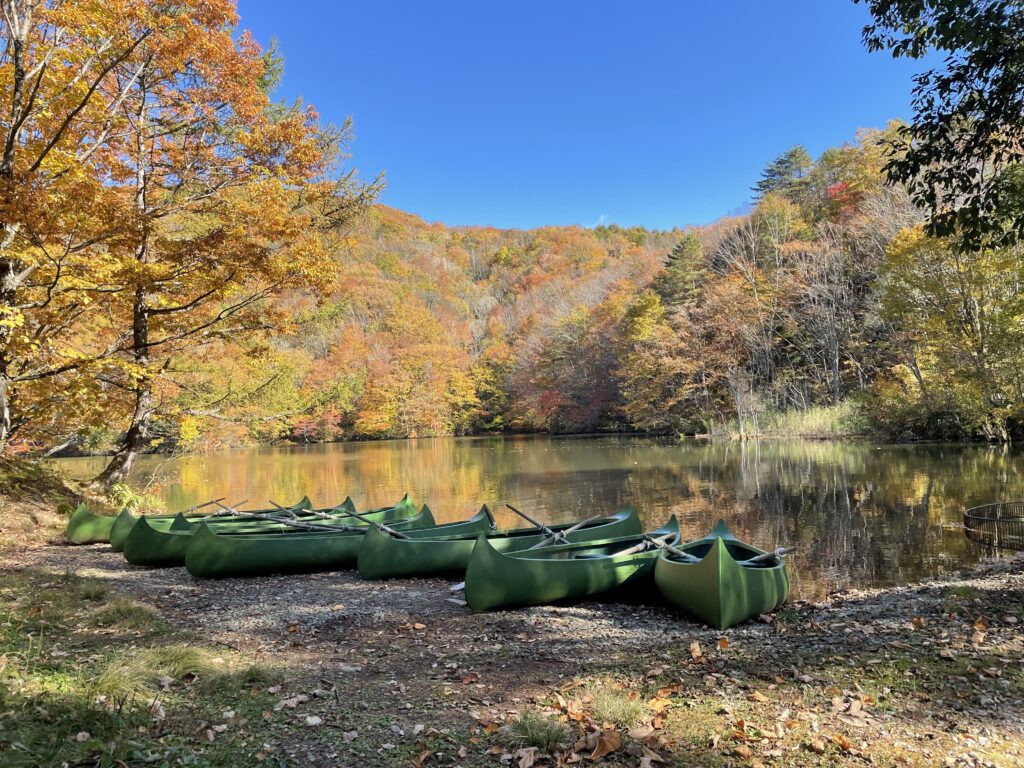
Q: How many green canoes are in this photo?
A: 8